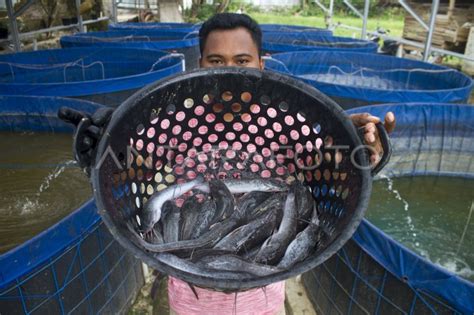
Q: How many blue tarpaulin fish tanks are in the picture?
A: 8